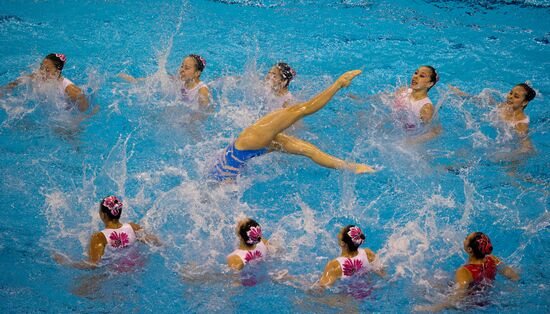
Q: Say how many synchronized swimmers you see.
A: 10